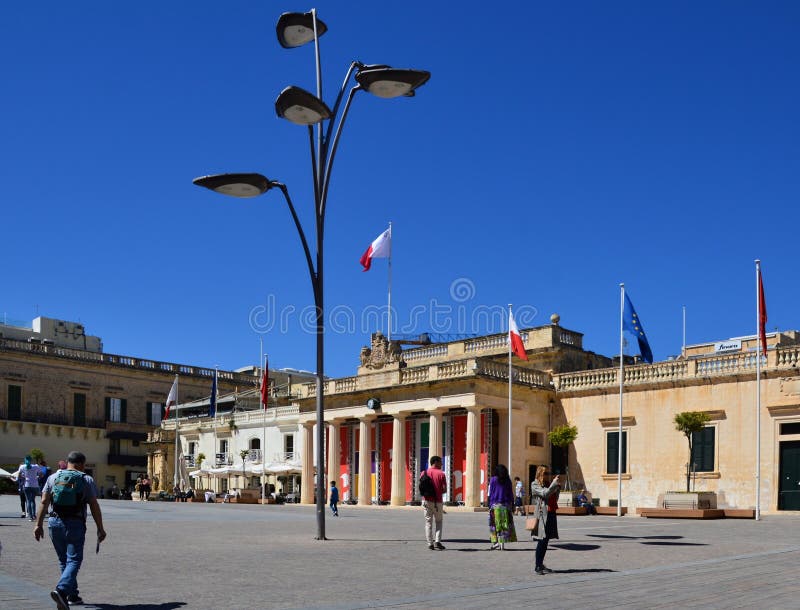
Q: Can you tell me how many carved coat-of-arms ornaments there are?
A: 1